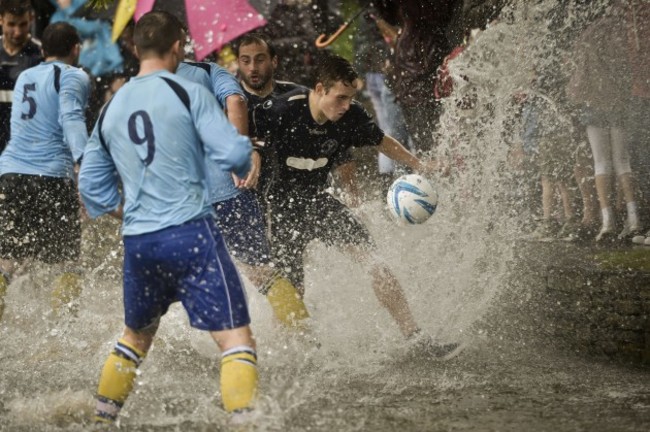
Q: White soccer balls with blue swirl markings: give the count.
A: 1